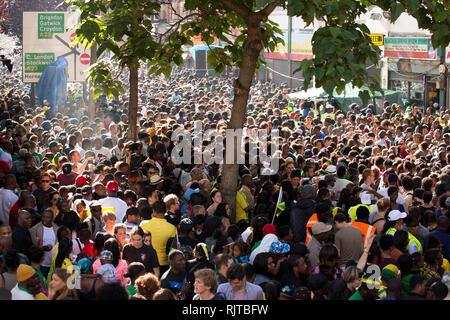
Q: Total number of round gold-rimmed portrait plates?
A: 0